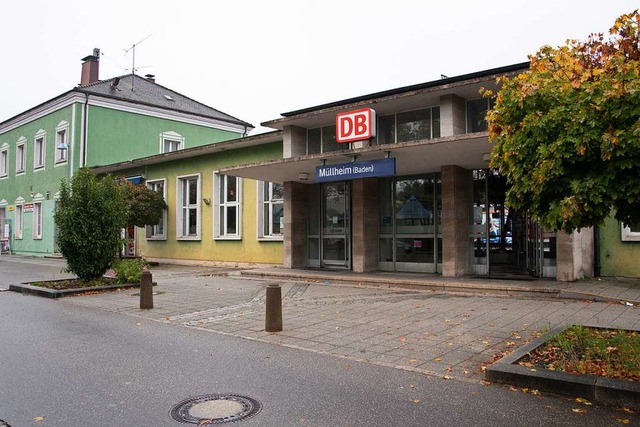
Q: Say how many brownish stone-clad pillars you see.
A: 4